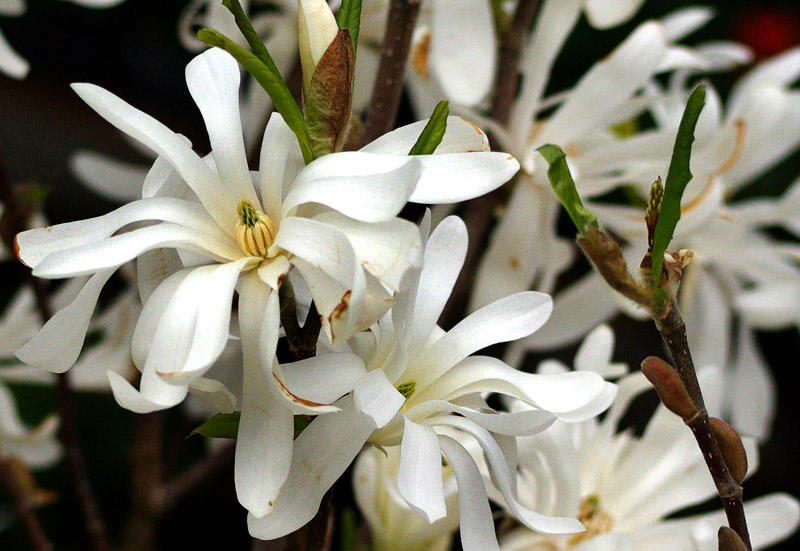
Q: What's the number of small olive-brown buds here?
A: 3